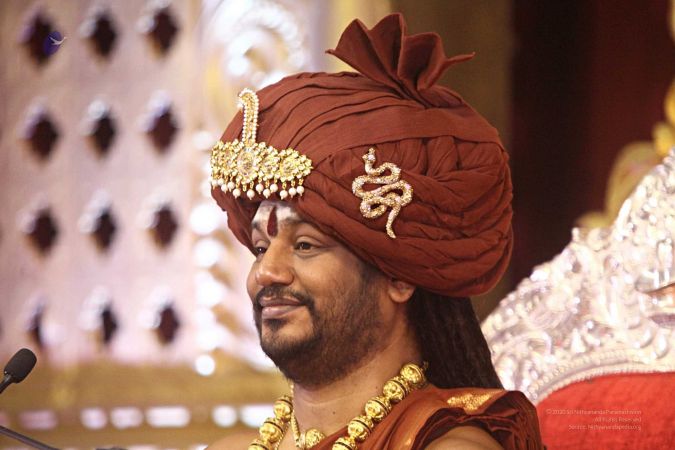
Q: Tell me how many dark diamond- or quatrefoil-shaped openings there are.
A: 12